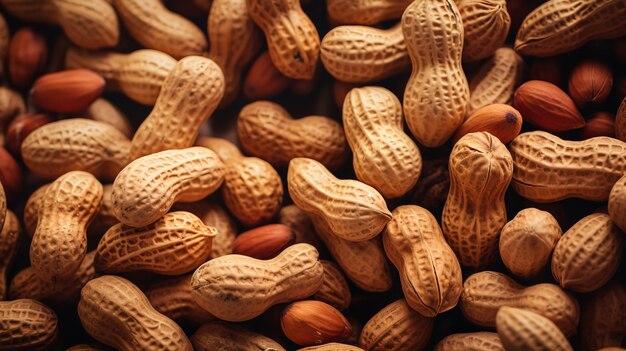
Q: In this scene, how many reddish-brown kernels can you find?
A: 11